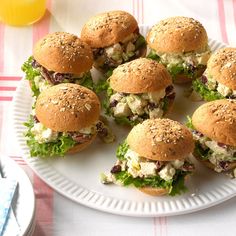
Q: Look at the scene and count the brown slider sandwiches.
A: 8